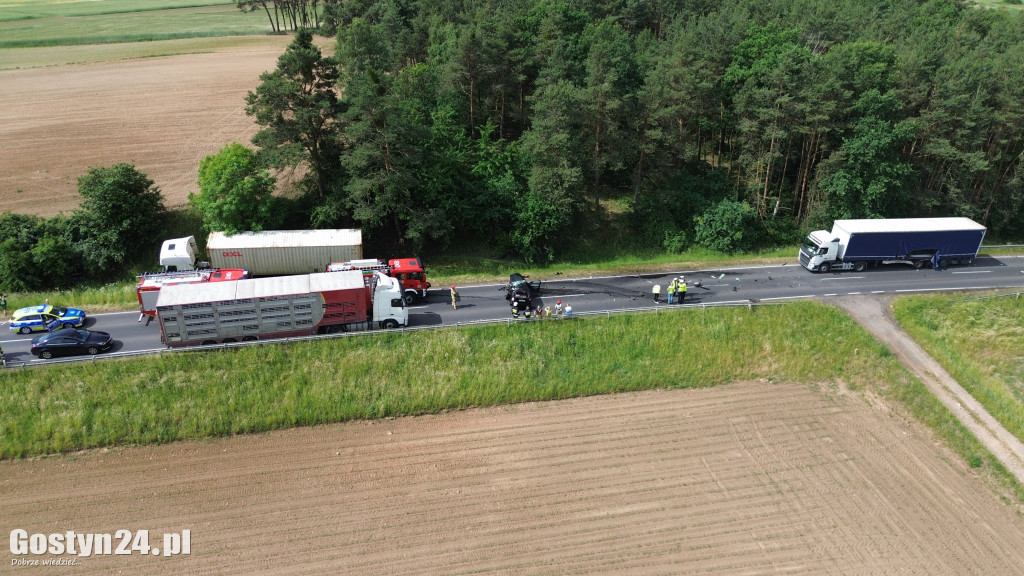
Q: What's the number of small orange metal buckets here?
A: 0